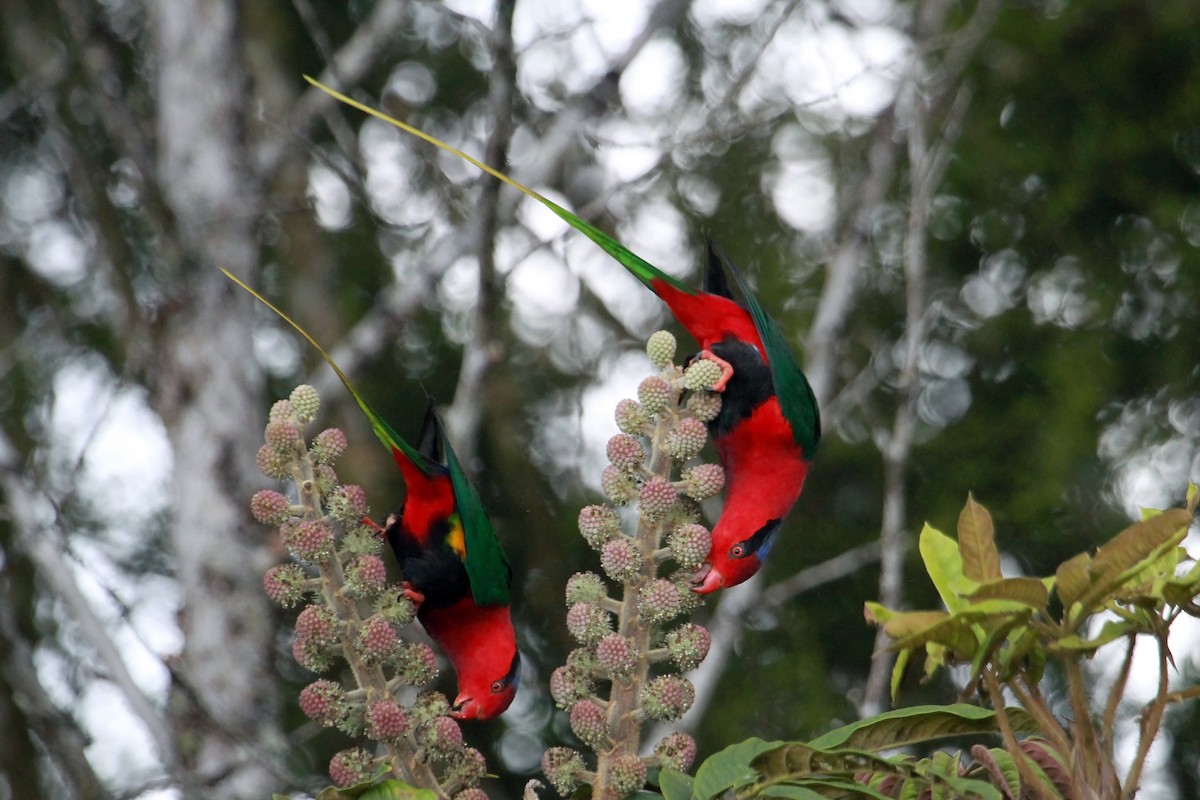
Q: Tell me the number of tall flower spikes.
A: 2